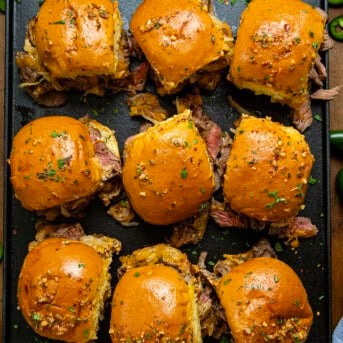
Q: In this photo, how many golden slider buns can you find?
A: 9